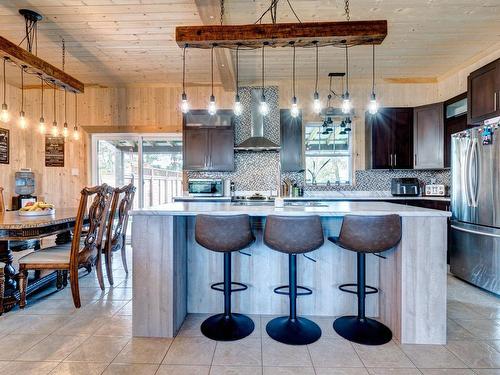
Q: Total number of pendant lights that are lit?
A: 14